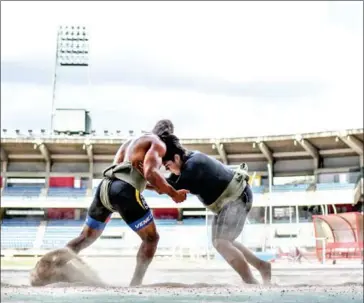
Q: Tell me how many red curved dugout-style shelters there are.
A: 1